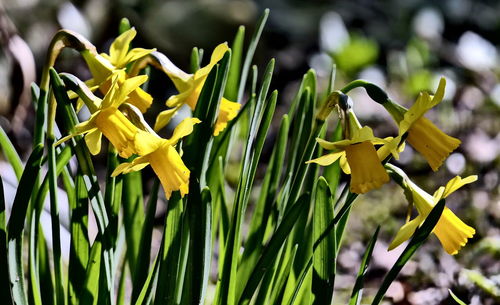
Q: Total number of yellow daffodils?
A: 7